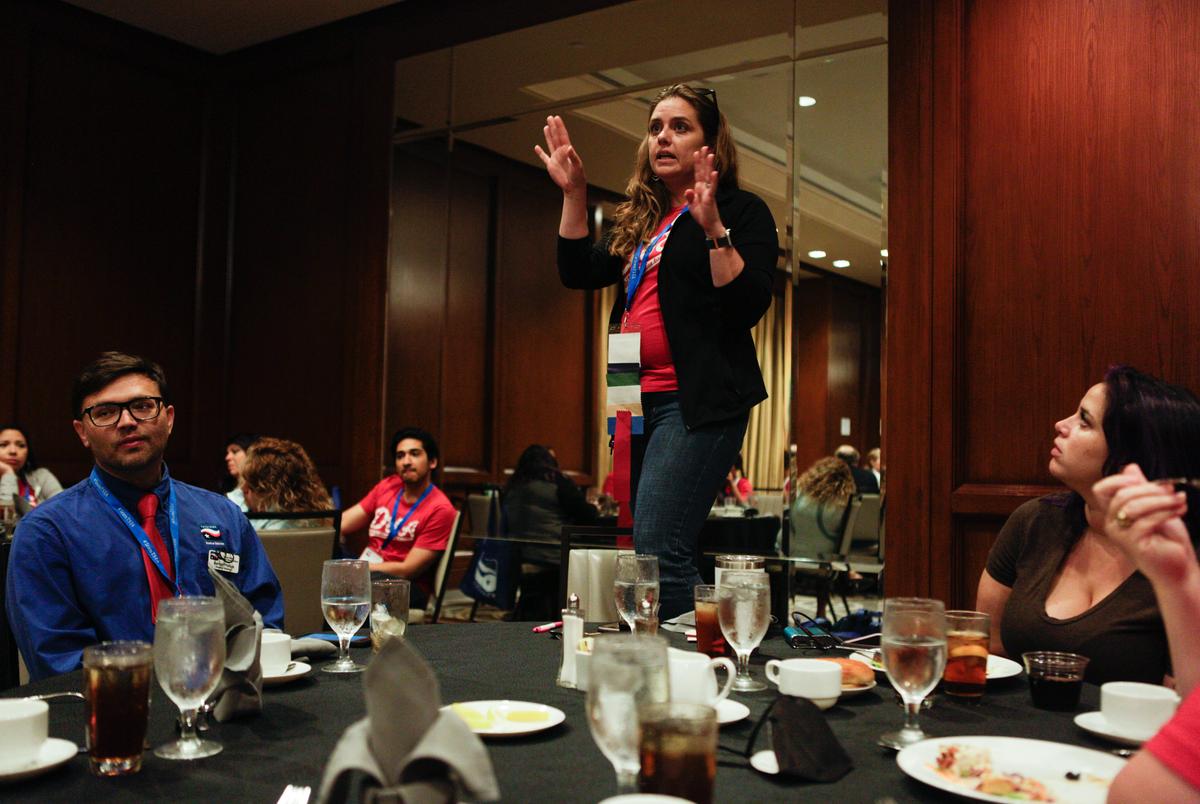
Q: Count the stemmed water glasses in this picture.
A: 6